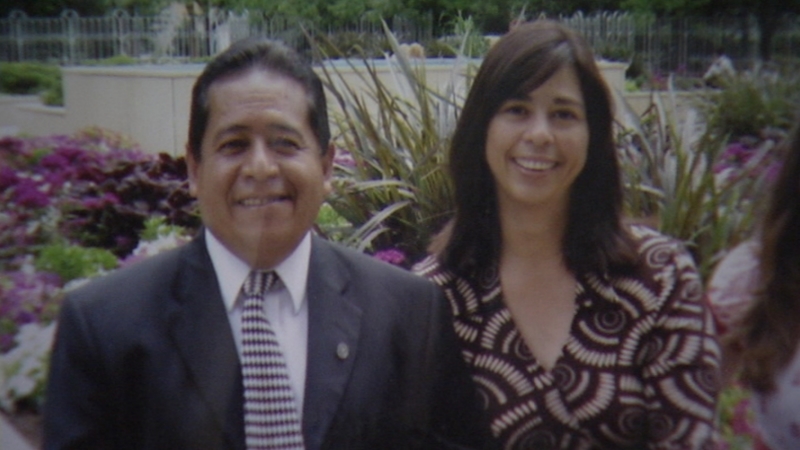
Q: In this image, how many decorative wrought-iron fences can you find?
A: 1